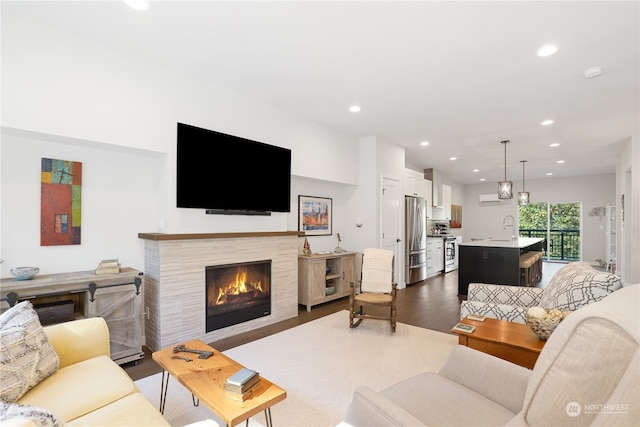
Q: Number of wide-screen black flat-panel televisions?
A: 1